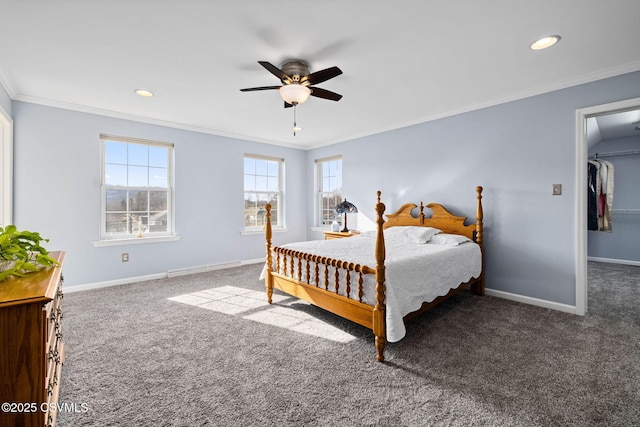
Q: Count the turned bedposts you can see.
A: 4